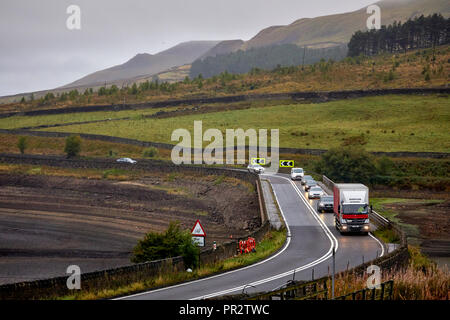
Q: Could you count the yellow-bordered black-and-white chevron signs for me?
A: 2